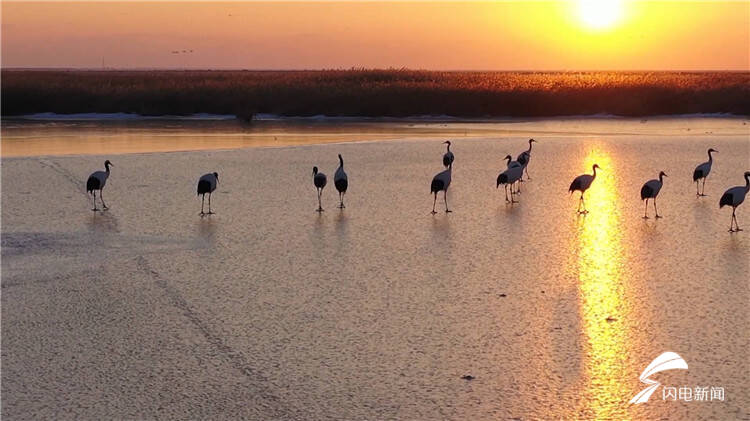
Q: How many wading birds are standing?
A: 13